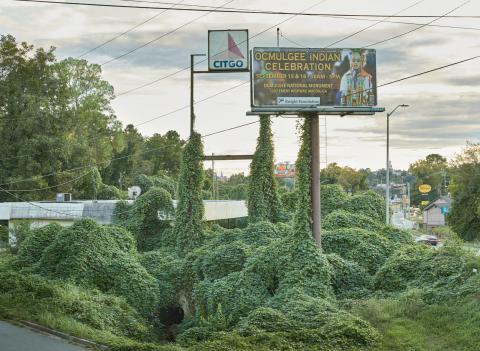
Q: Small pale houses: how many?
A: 1